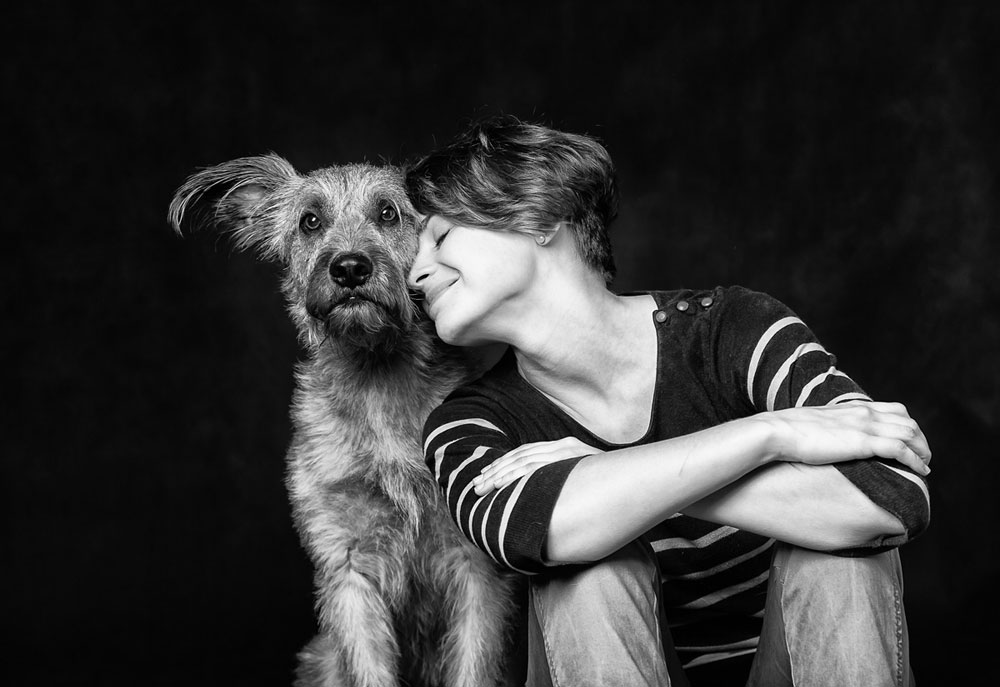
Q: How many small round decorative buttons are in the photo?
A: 3